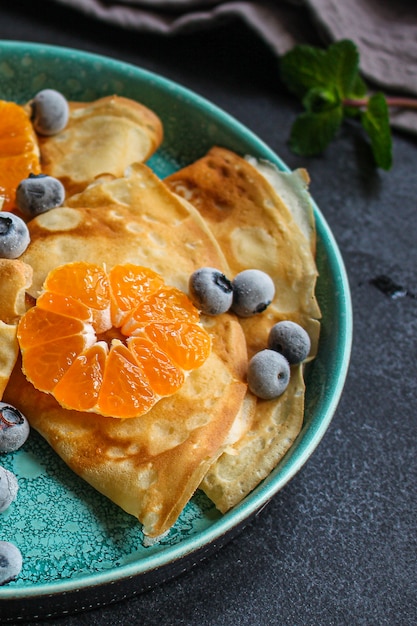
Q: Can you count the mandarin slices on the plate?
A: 2